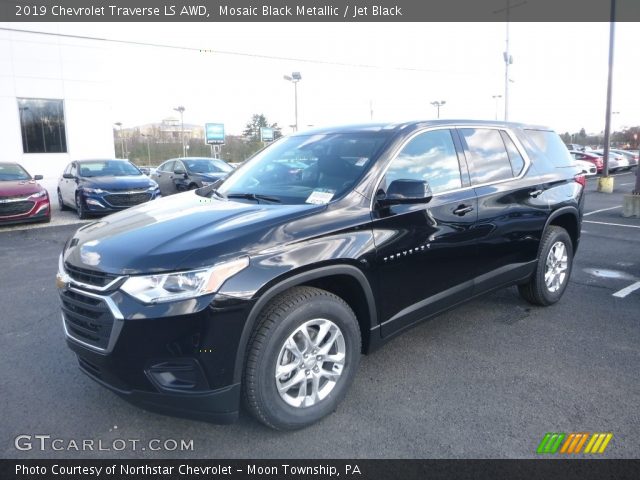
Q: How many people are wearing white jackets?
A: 0